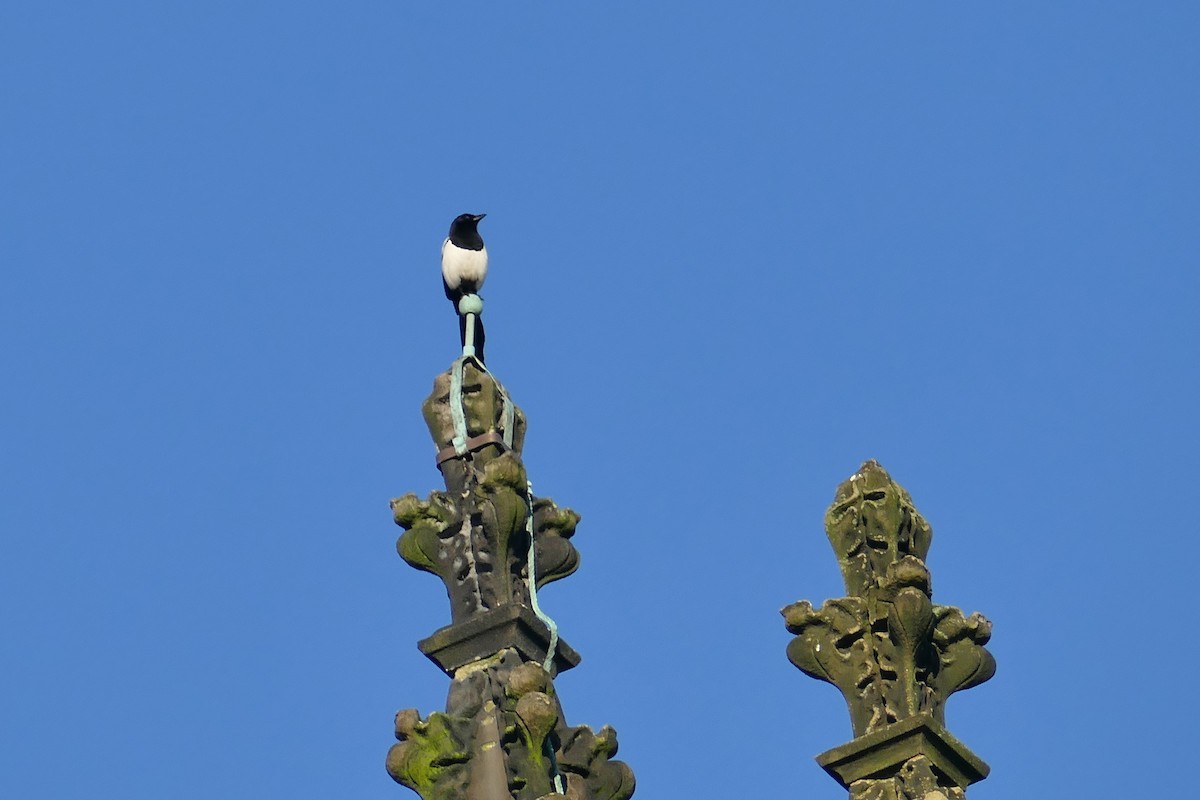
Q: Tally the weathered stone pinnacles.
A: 2